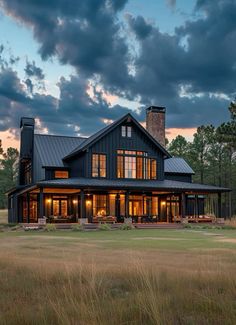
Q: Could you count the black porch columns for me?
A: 5